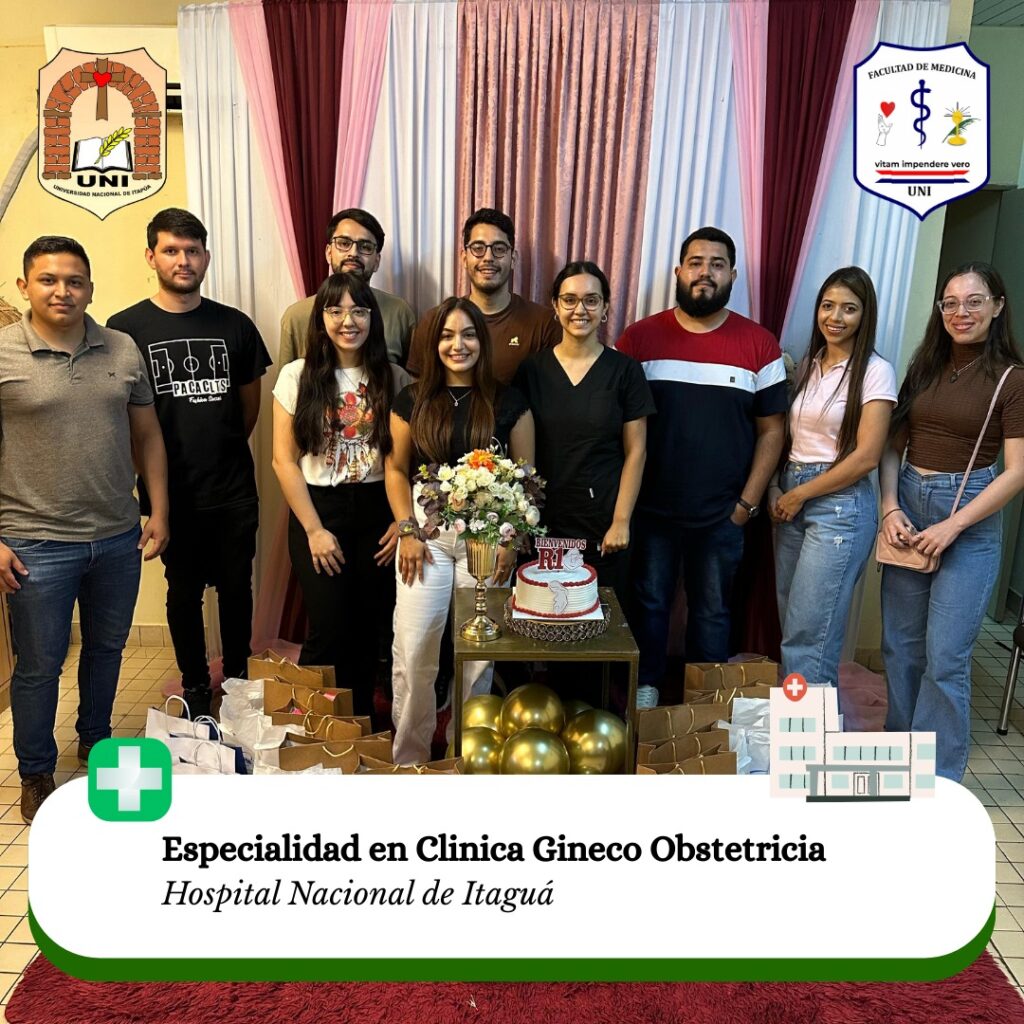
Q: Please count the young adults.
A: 10